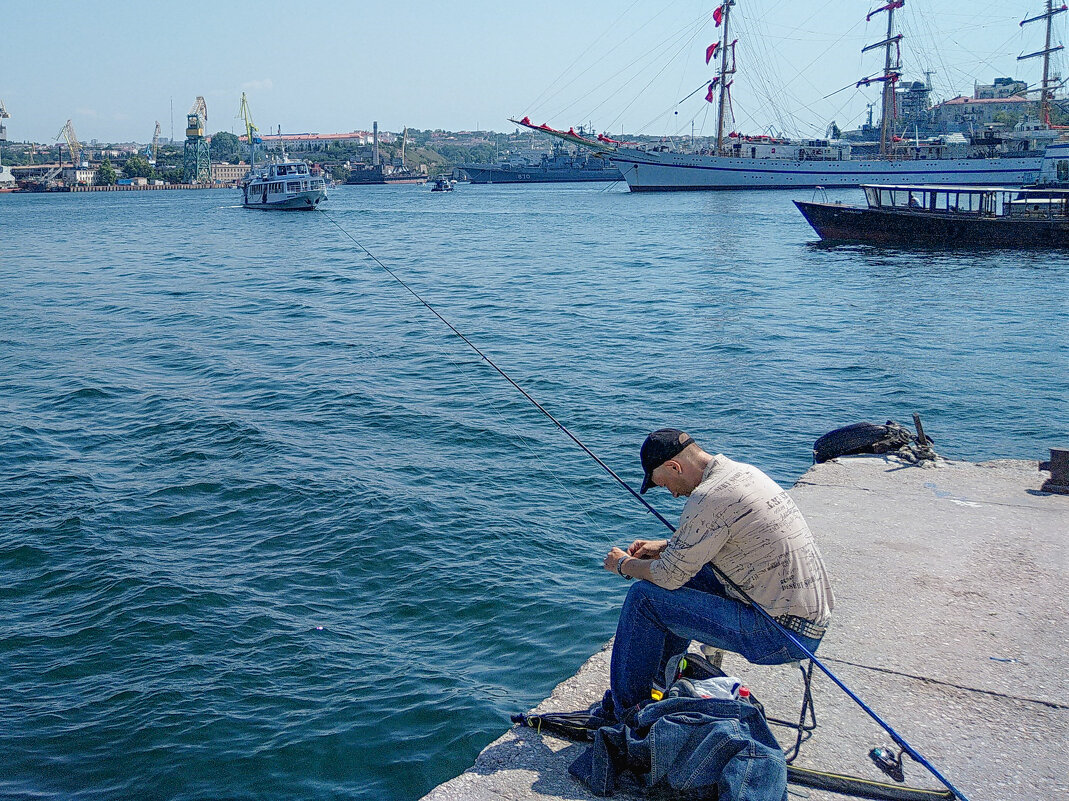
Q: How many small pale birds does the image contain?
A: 0